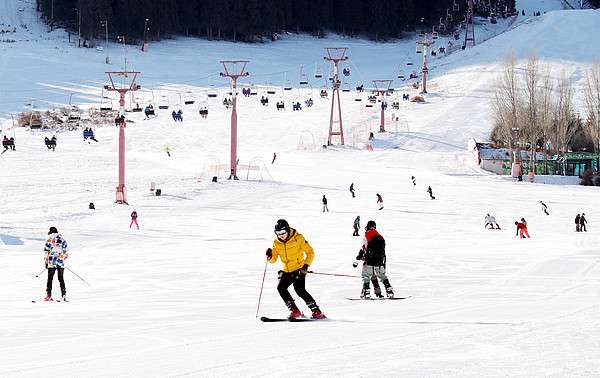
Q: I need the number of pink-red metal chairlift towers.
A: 6